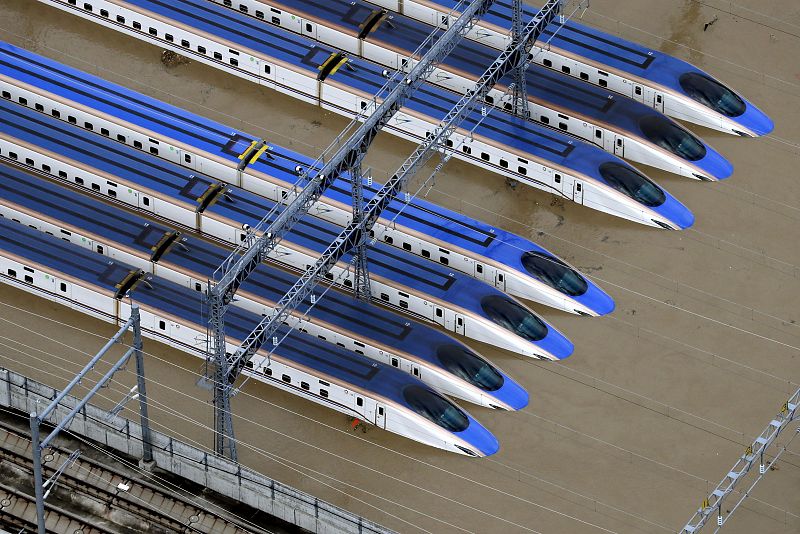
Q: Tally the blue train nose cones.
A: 7